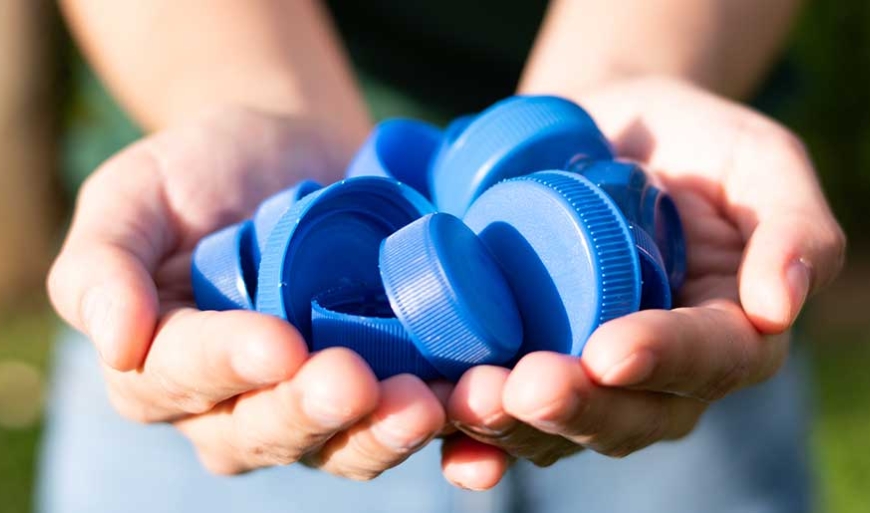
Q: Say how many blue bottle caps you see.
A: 11